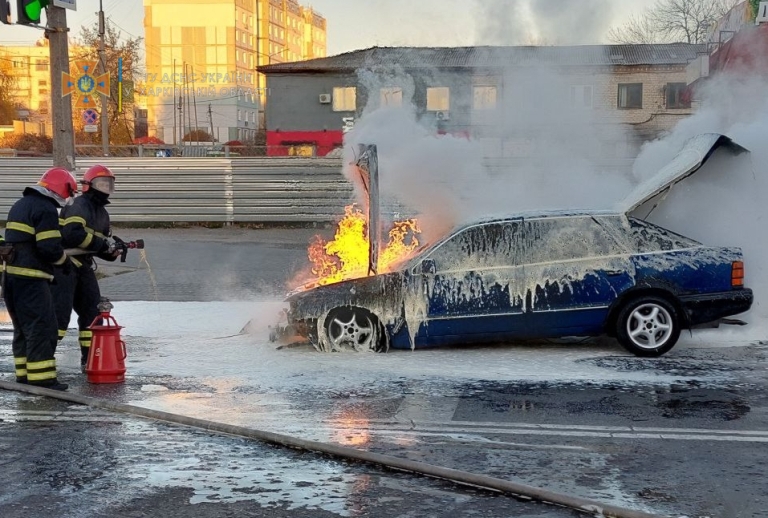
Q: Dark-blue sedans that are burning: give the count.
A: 1